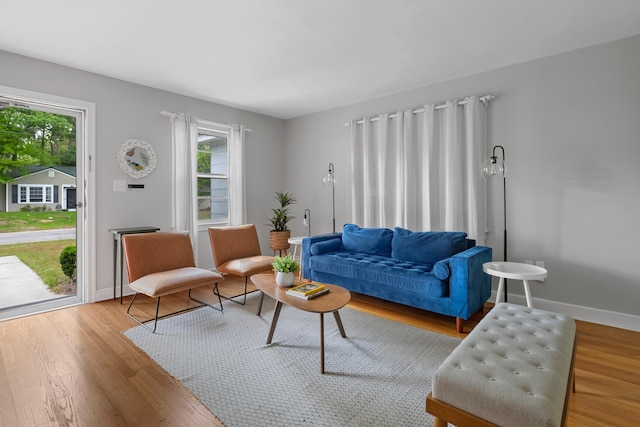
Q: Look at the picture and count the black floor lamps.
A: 2